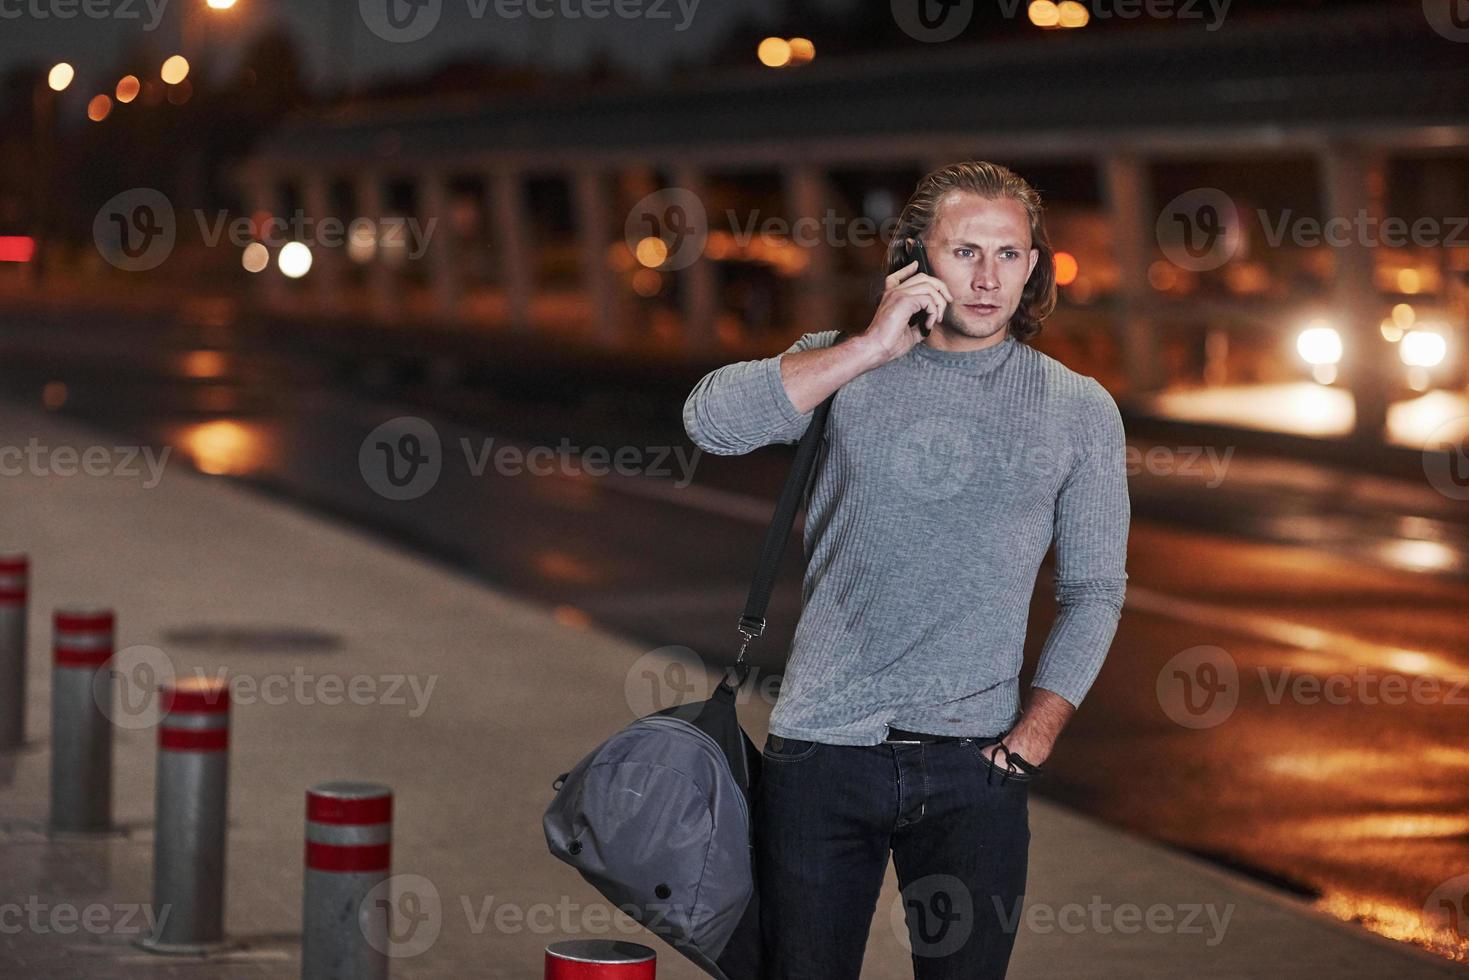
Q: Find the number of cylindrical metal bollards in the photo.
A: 5